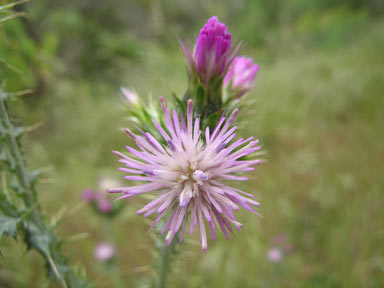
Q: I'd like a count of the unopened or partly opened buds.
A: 3